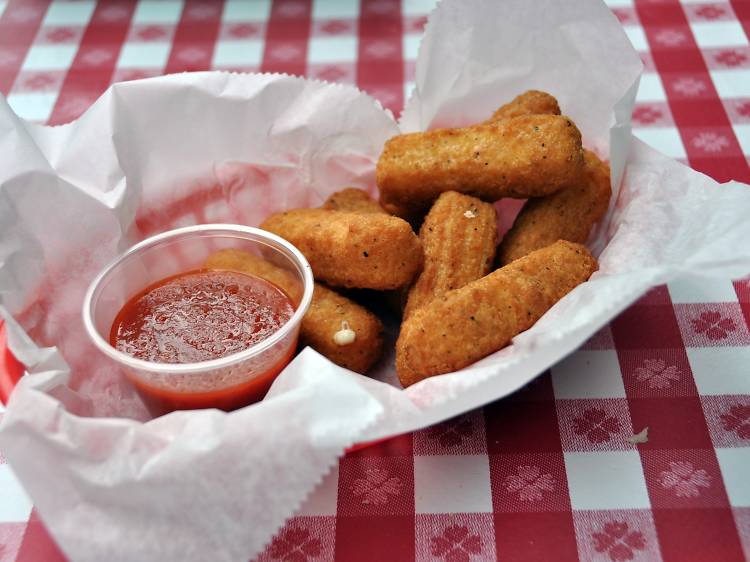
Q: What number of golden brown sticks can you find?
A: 8